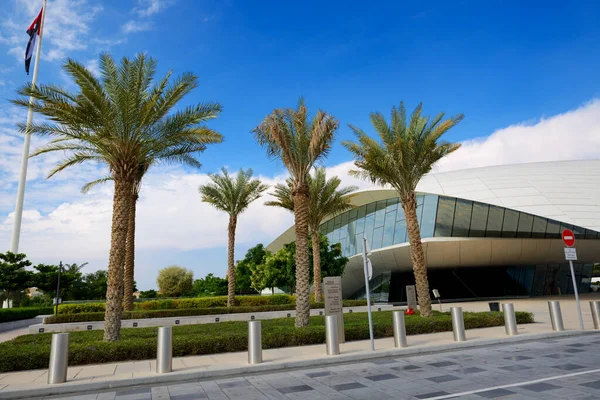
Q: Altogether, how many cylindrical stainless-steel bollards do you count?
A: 9